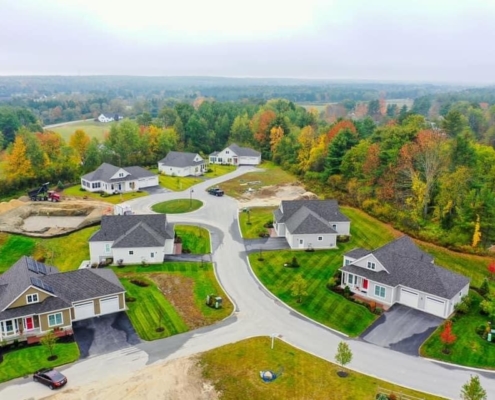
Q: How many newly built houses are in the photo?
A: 7